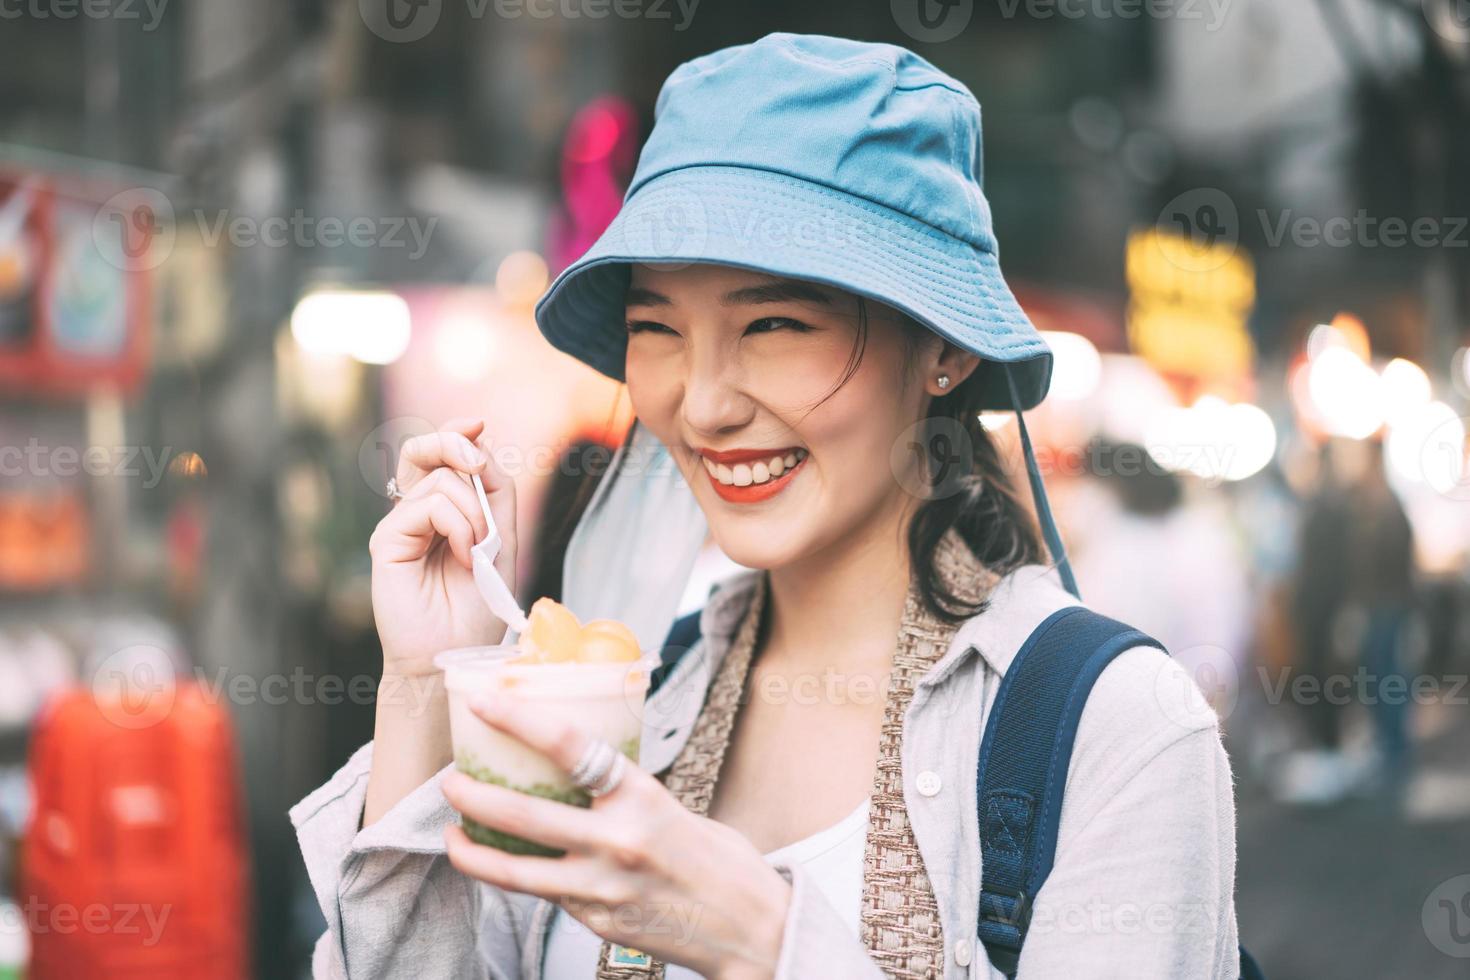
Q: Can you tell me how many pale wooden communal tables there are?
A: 0